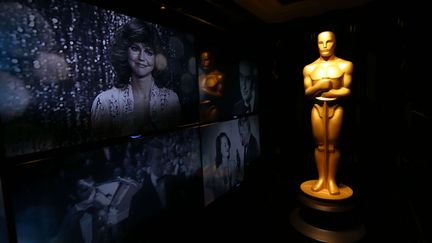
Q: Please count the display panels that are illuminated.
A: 4